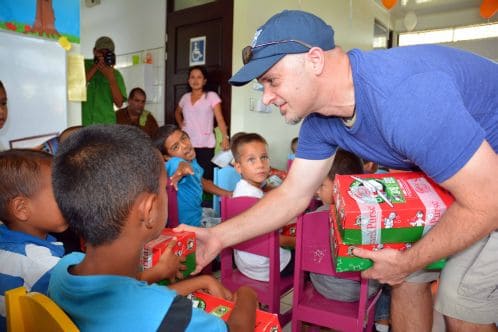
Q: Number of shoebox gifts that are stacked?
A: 2